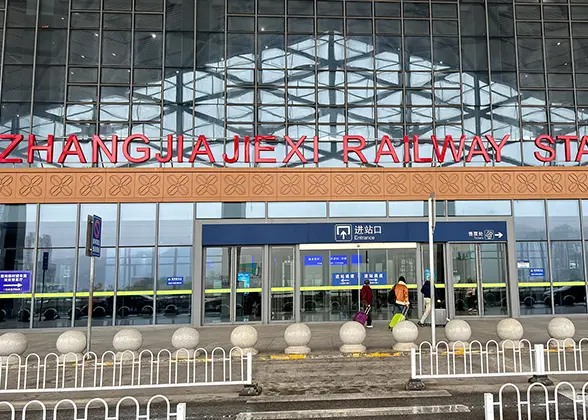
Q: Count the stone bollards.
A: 11